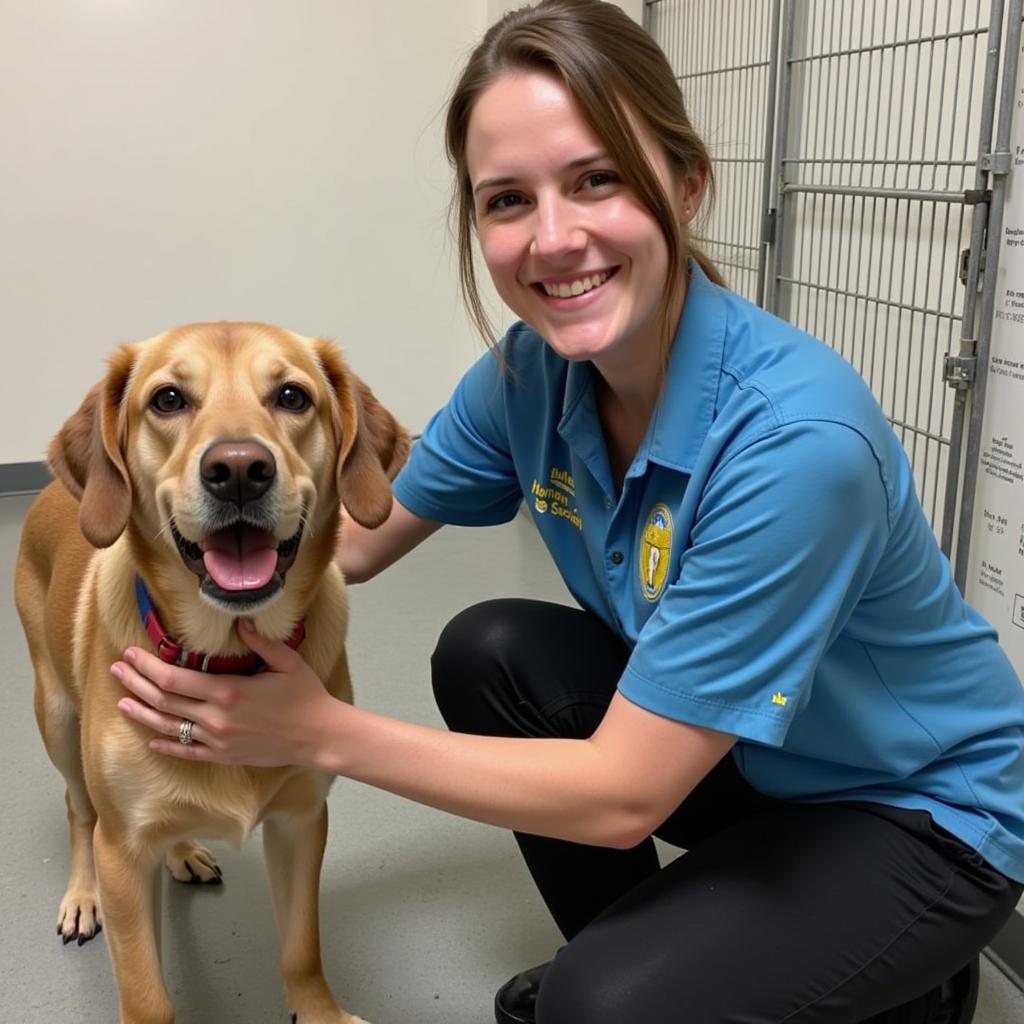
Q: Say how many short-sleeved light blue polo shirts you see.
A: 1